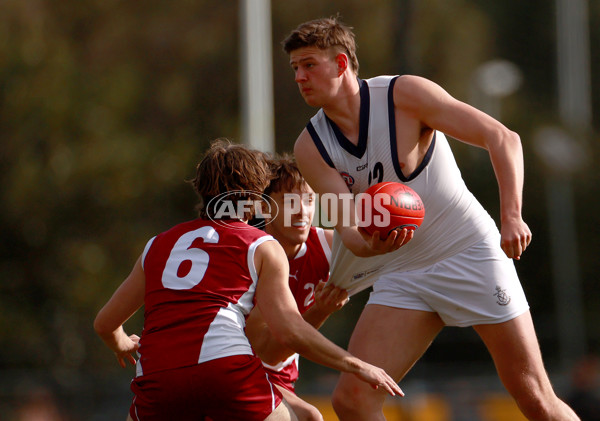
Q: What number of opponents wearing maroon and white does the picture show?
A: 2